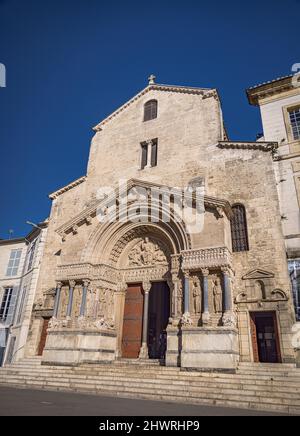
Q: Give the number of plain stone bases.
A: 2